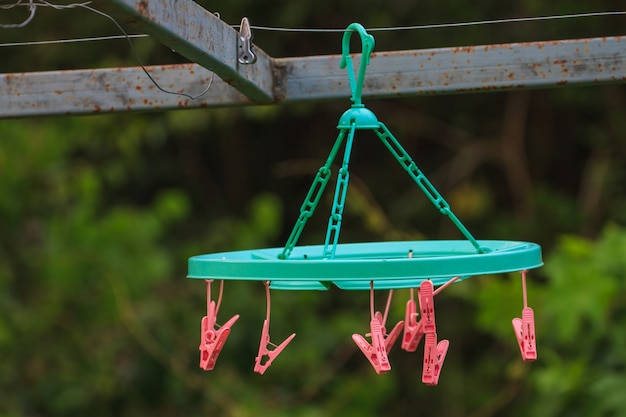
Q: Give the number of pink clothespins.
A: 9